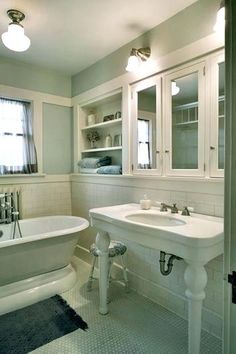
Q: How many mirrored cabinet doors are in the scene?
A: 3